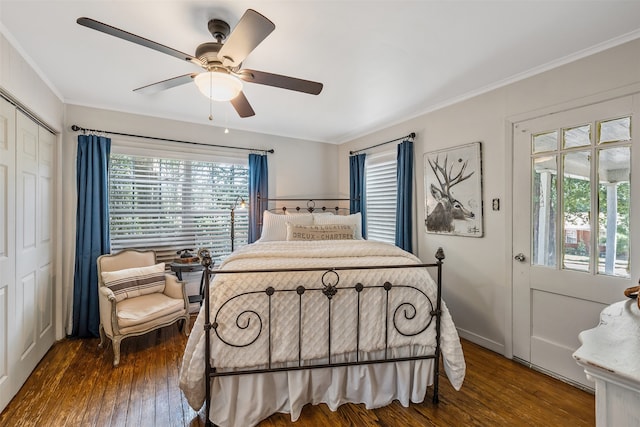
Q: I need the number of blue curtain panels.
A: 4